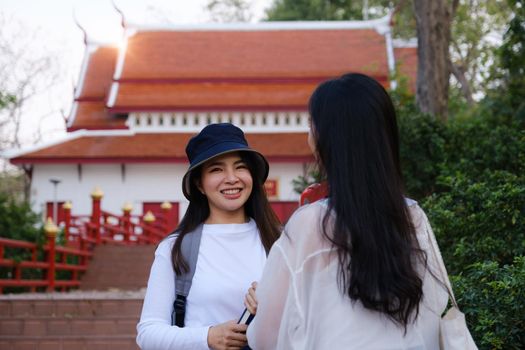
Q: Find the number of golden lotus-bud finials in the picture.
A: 6